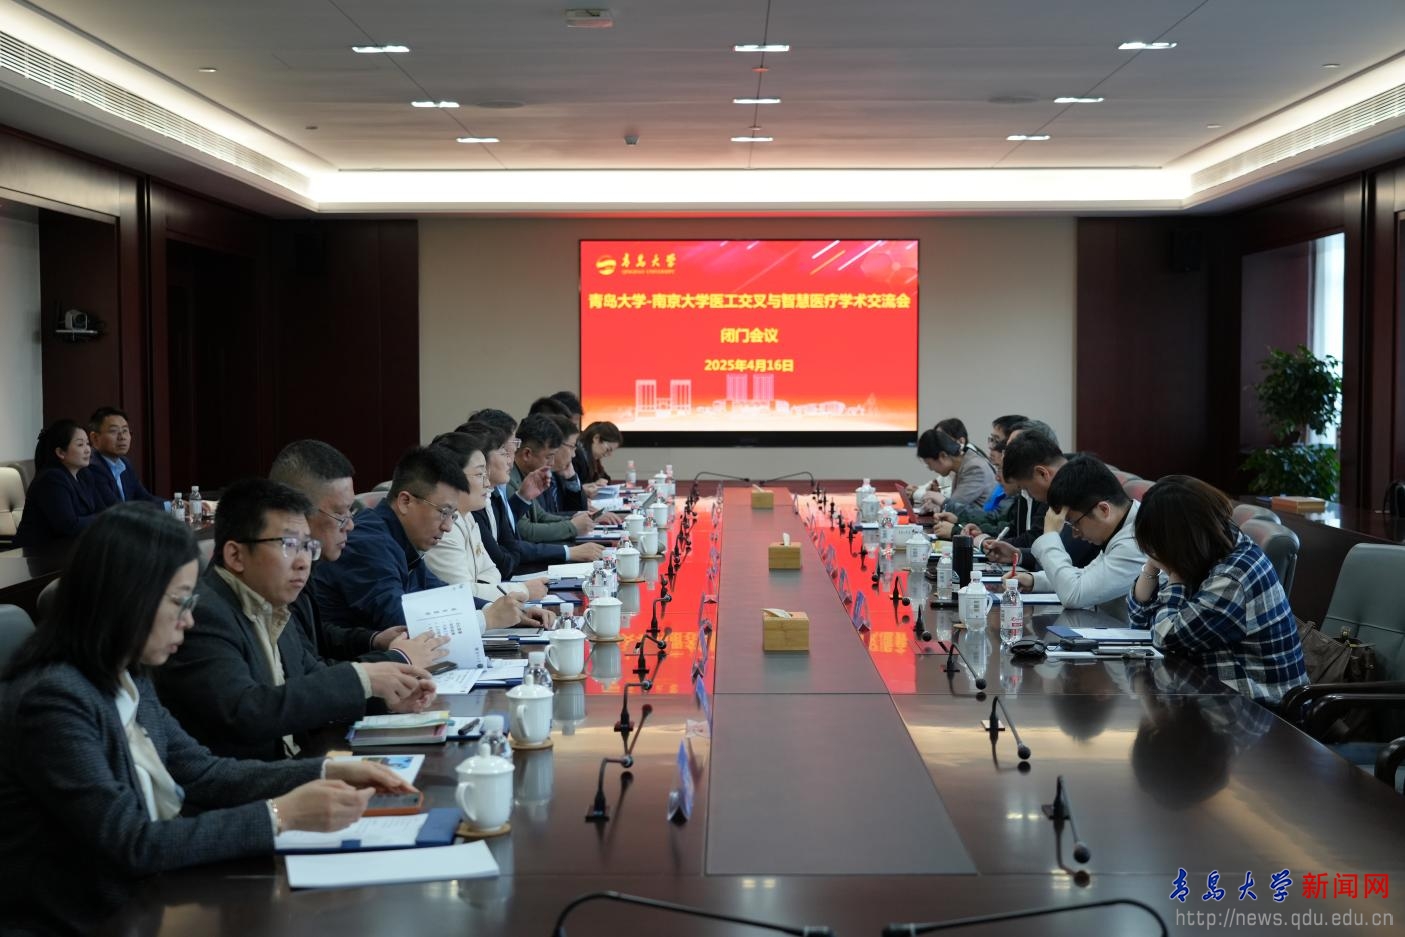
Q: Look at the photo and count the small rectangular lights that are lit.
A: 9